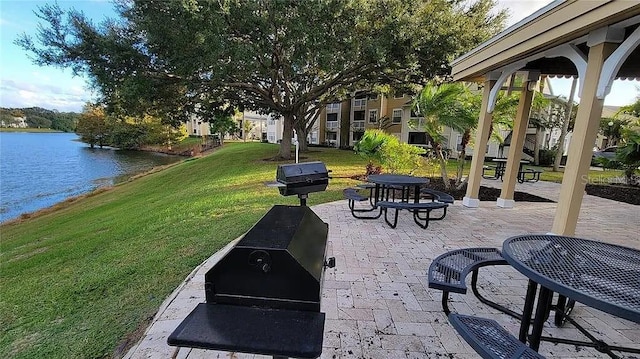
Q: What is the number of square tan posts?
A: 3